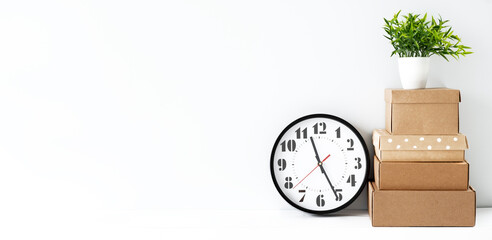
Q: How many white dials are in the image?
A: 1